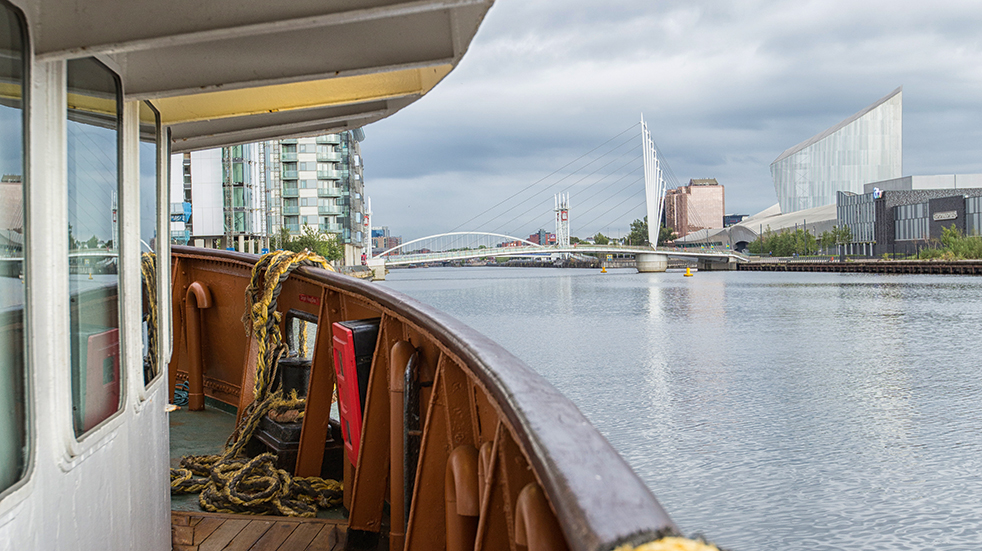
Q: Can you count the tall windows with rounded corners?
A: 3